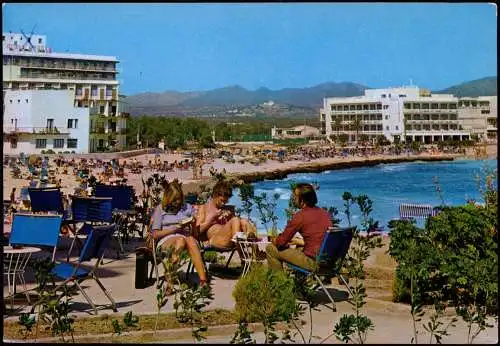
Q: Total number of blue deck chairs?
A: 6